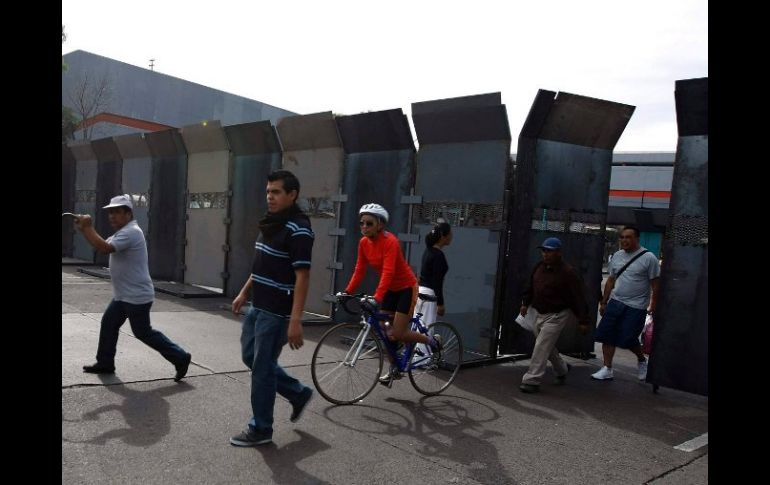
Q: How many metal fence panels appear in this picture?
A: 12